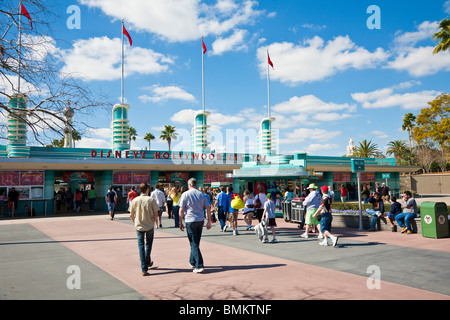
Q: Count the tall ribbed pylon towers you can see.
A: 4